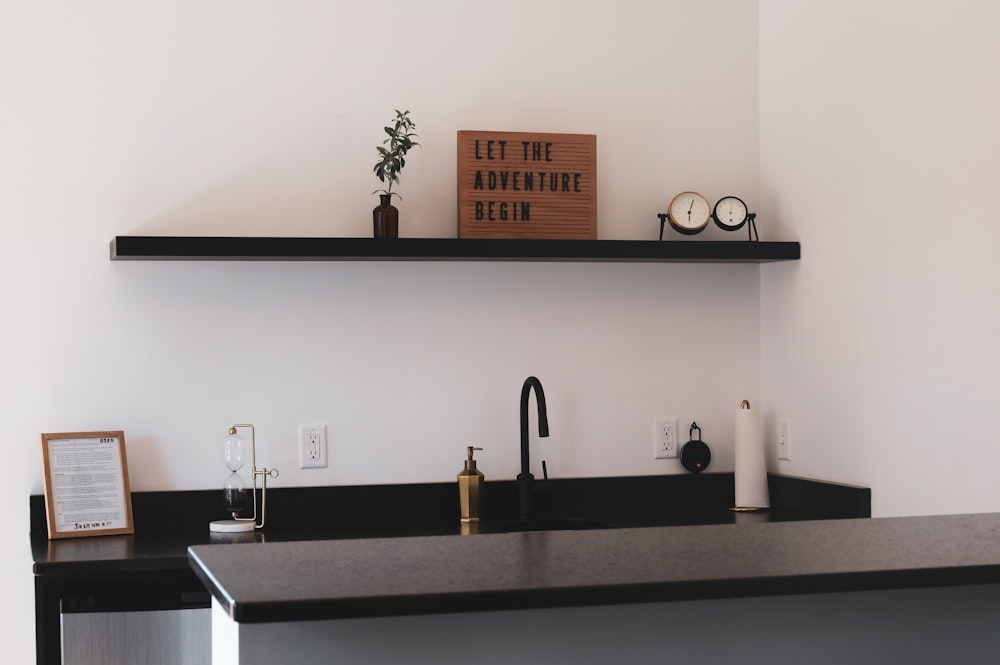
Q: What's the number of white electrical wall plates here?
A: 3